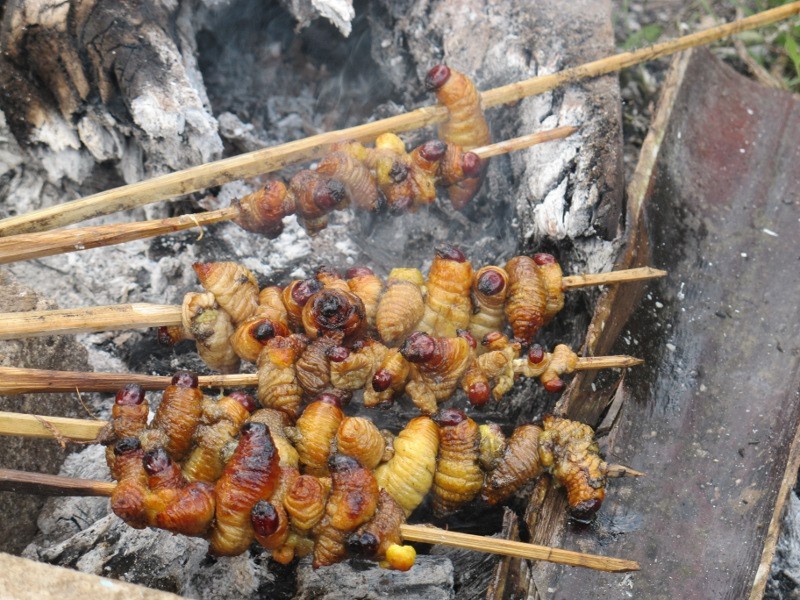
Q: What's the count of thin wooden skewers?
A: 6